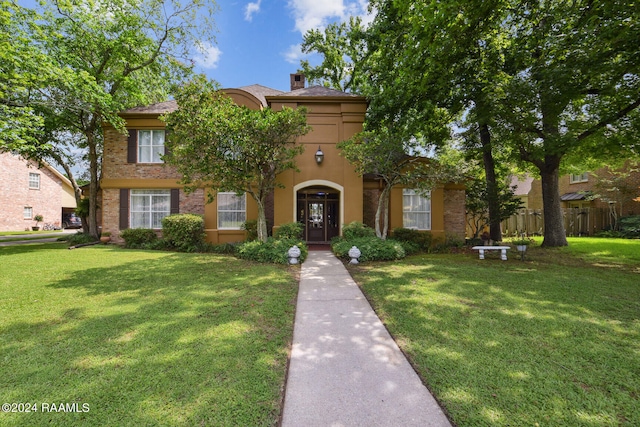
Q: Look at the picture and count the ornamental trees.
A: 2